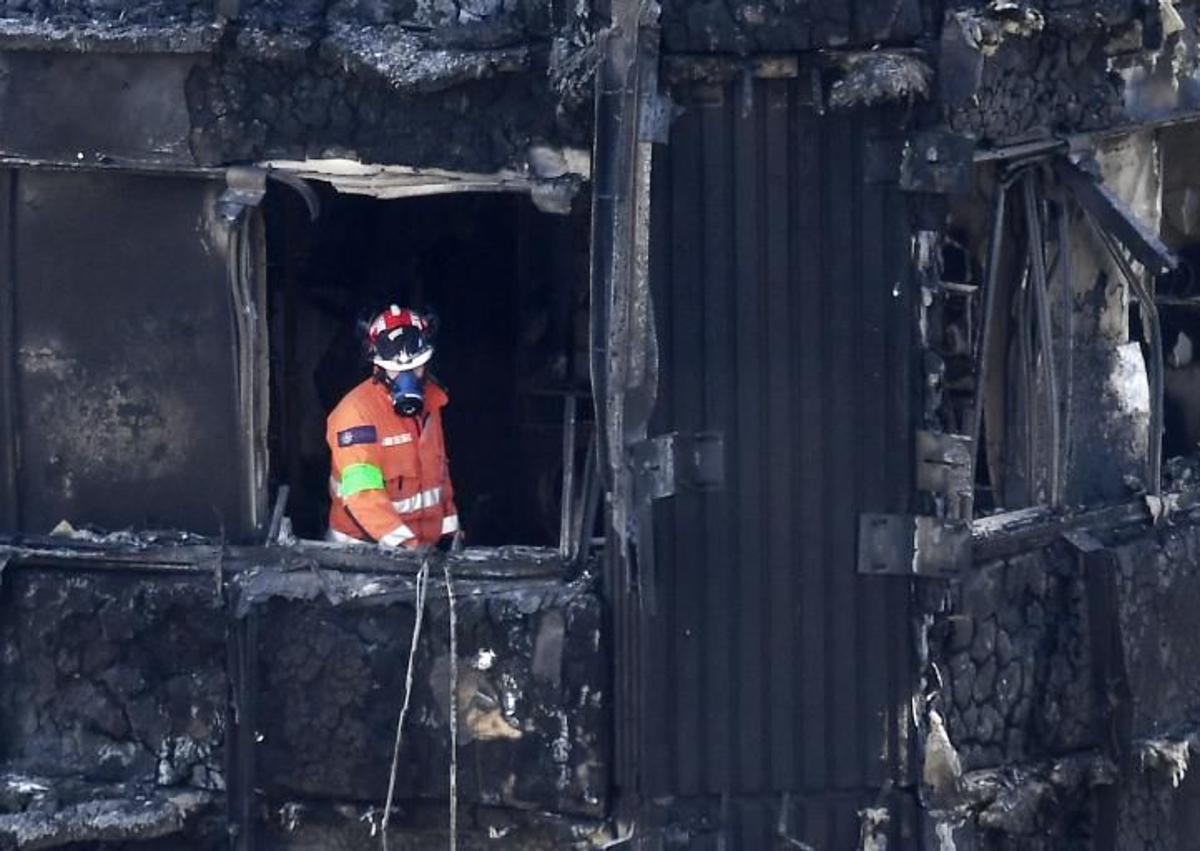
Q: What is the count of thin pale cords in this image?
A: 2